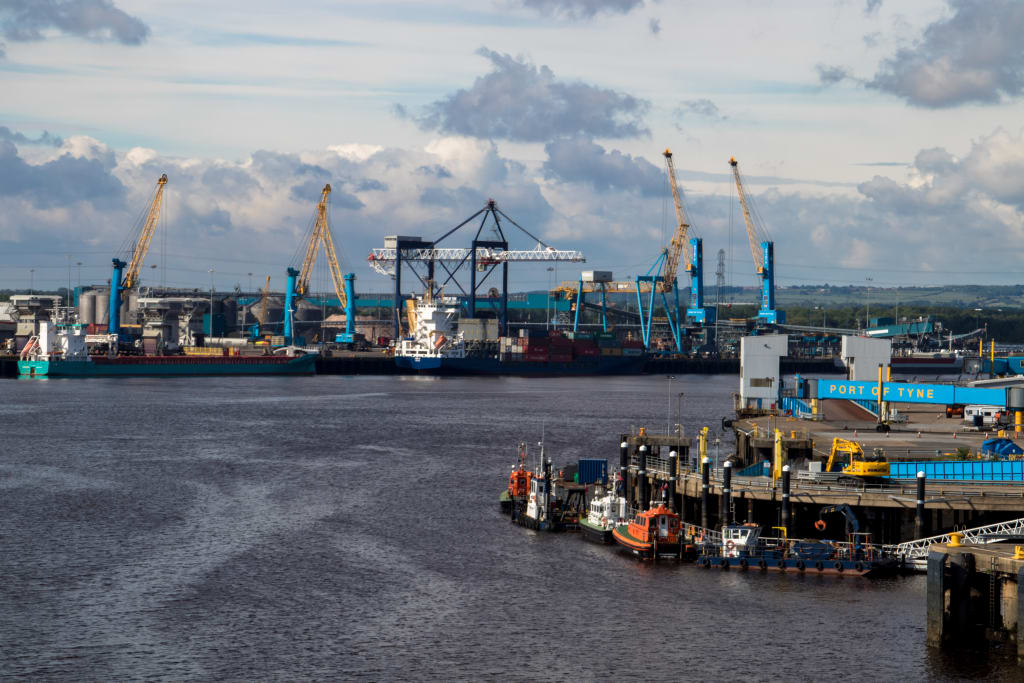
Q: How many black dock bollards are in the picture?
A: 7